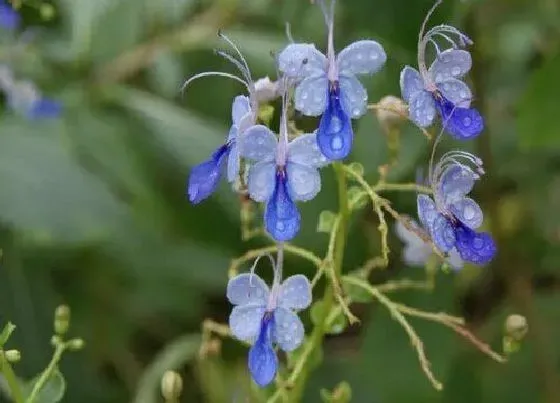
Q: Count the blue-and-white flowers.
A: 6